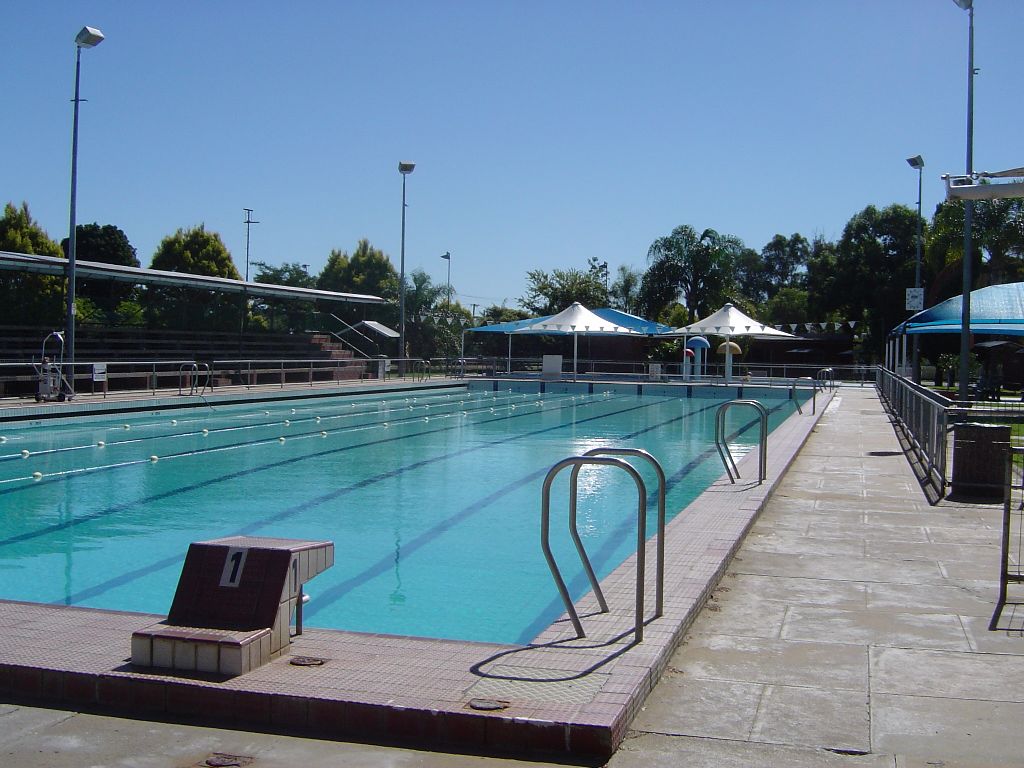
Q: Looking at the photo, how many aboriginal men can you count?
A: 0